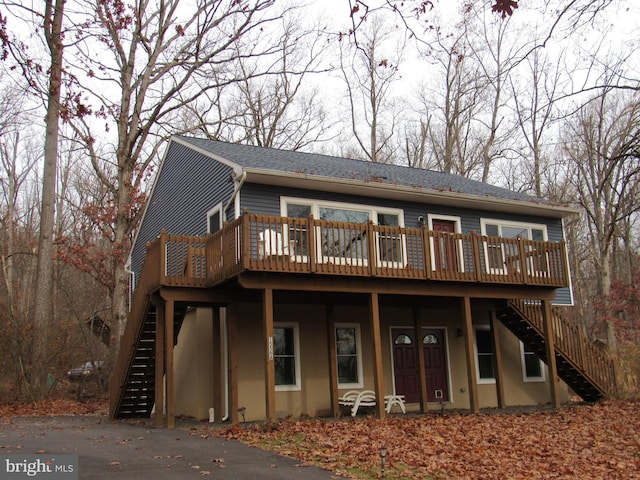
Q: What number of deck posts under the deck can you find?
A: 11